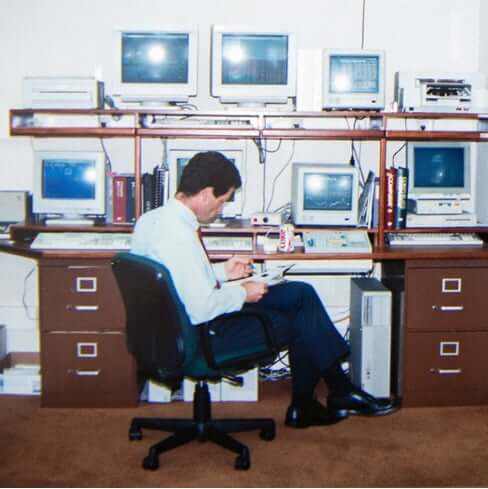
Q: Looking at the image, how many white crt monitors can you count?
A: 7